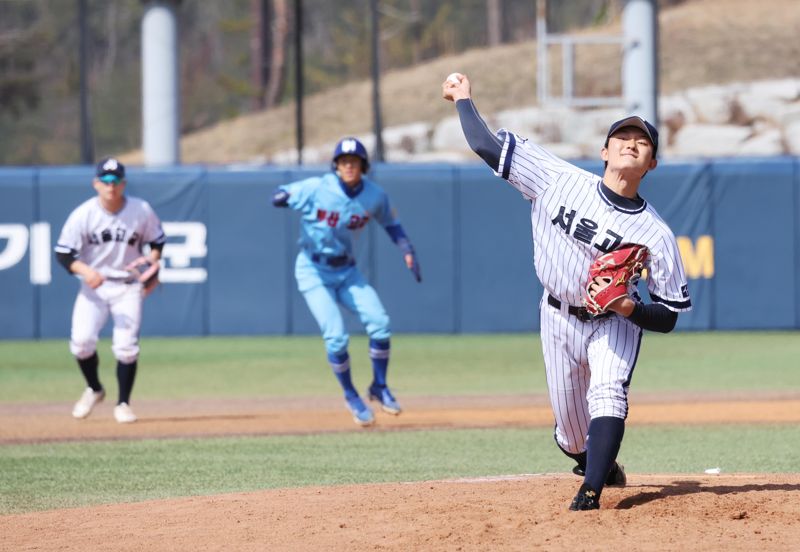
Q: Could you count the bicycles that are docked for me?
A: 0